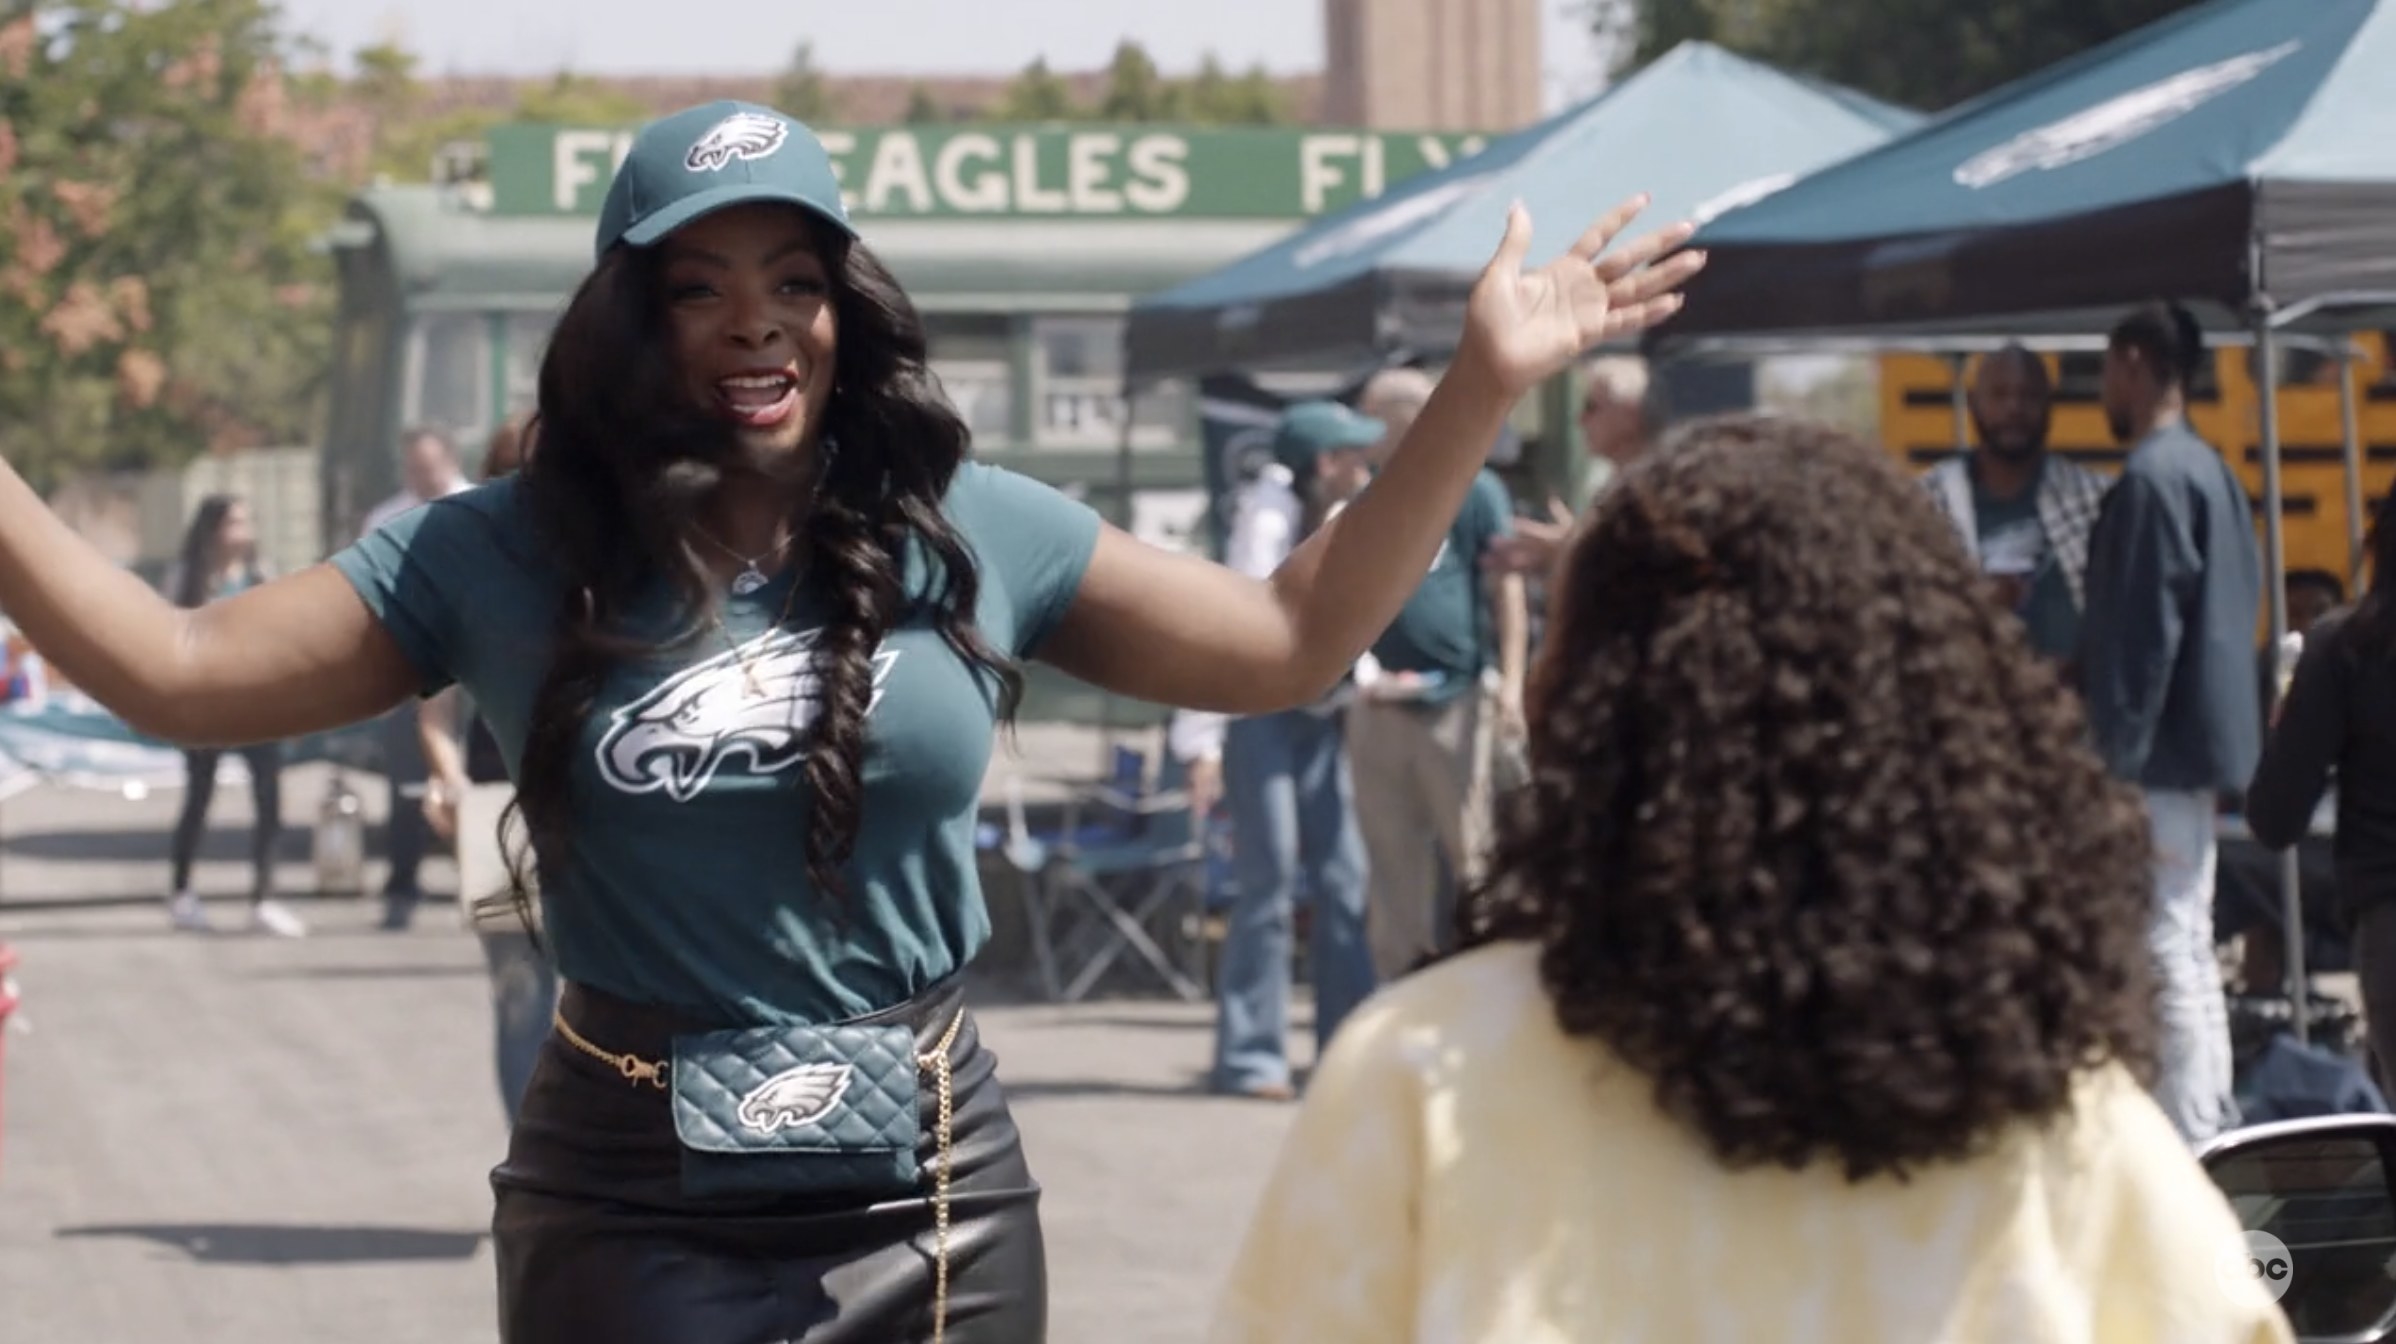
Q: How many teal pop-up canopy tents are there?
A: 2